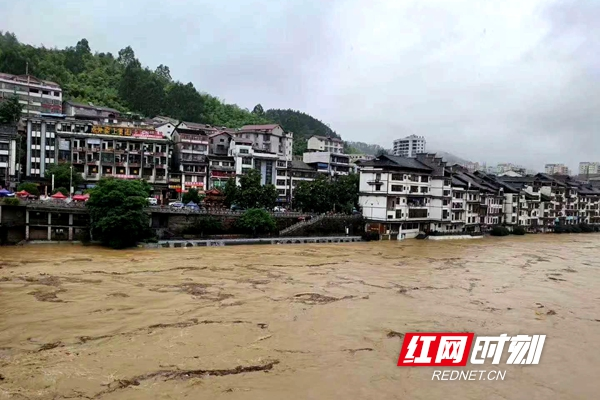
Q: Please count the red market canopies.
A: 3